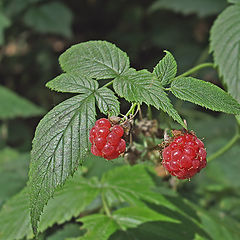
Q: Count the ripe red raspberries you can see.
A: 2